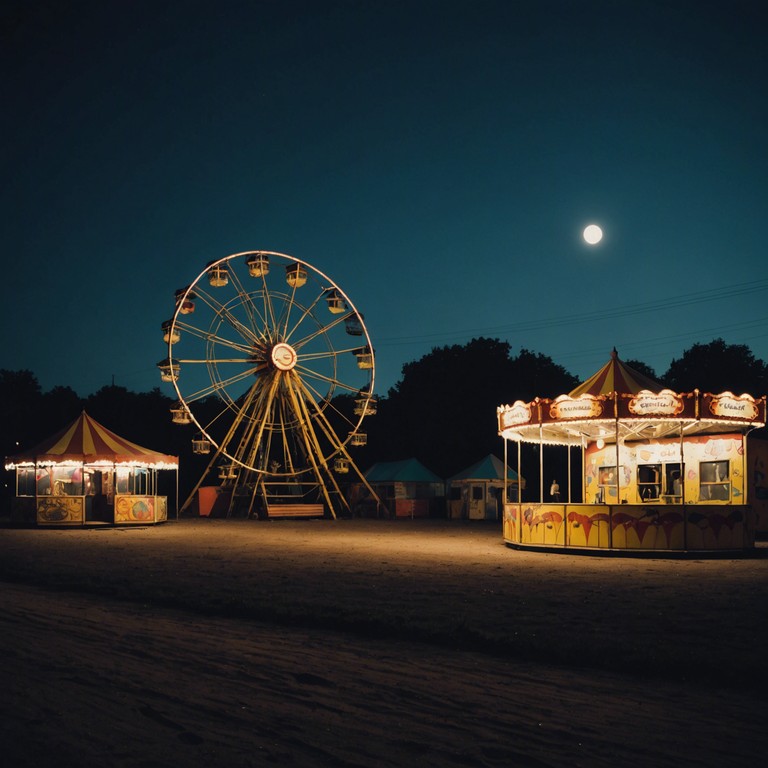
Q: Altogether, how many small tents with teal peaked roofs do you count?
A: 2